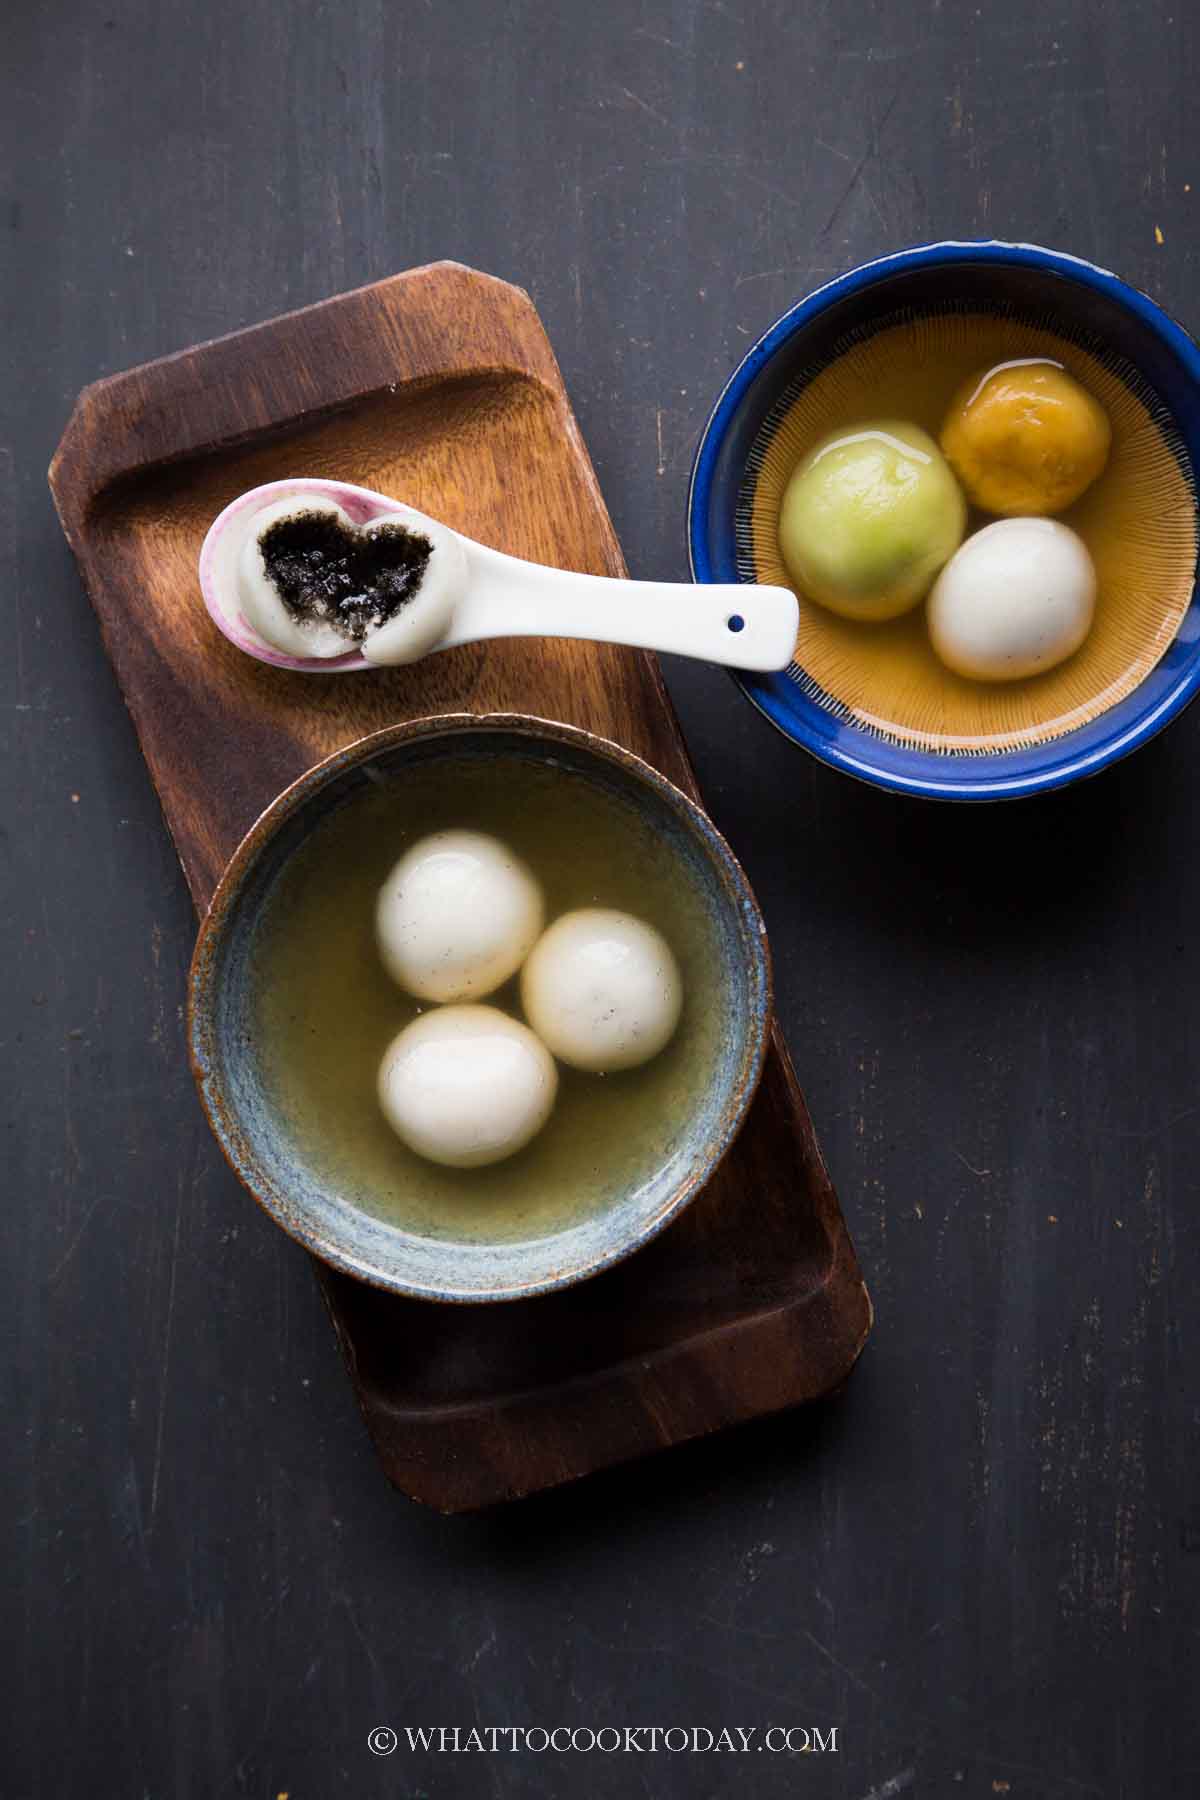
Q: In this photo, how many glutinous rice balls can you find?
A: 7